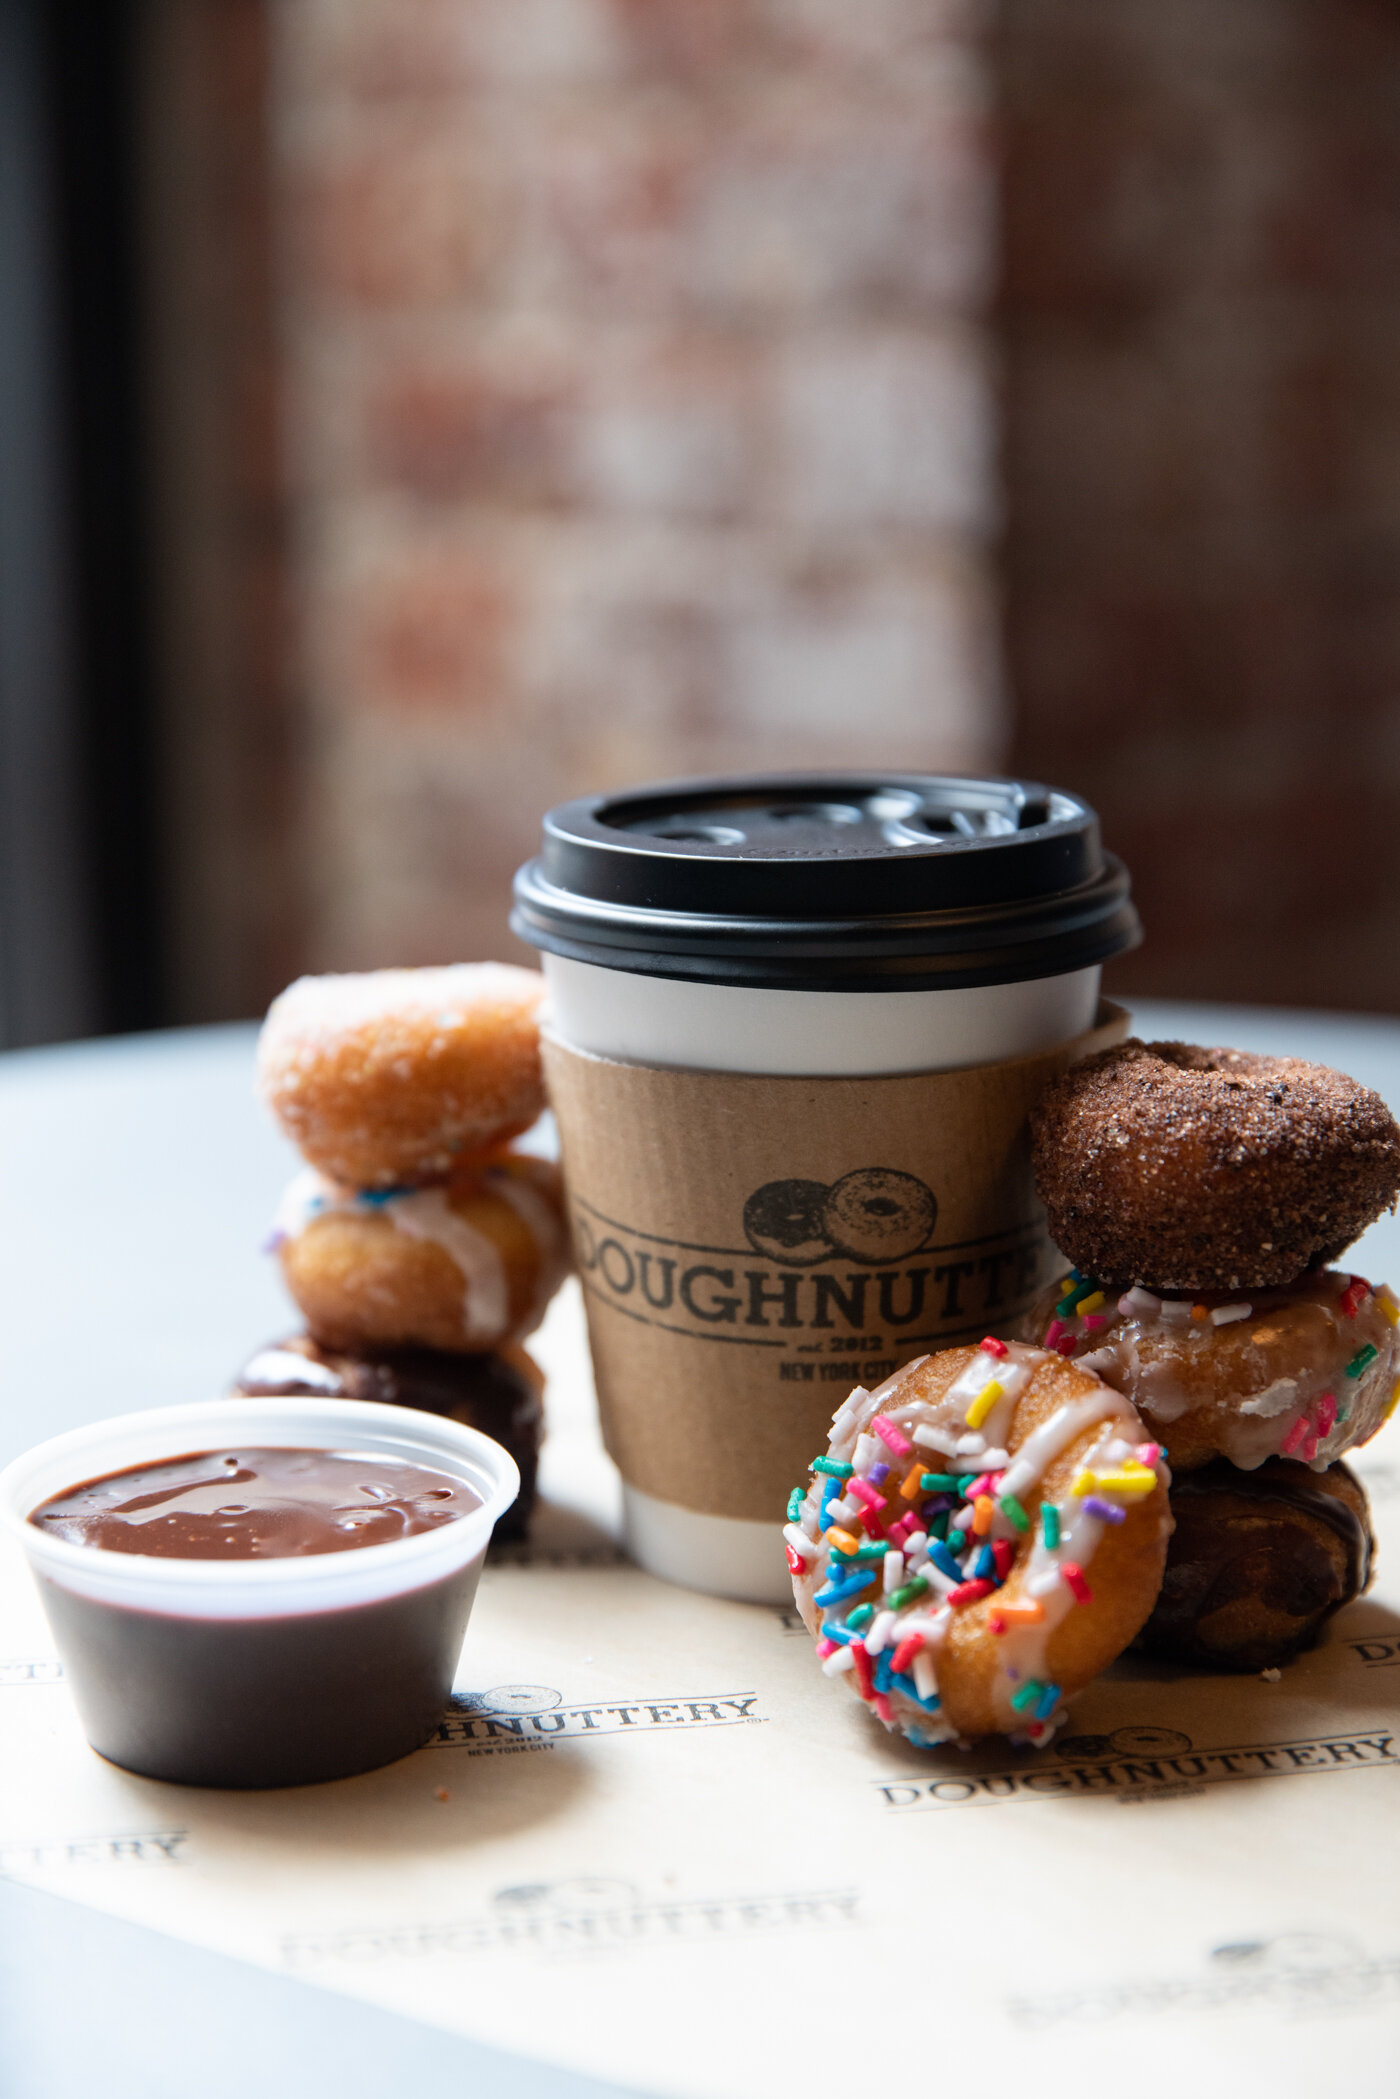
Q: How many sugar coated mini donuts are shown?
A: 2